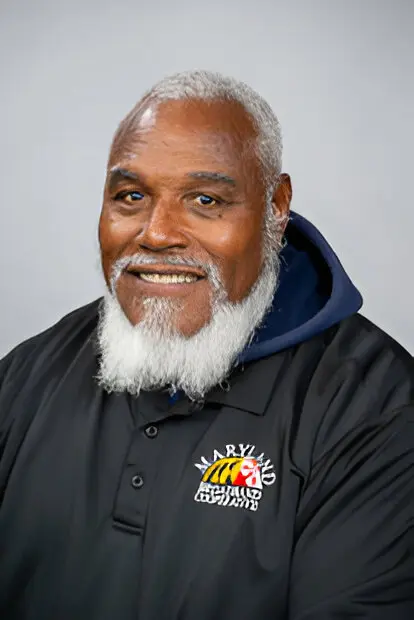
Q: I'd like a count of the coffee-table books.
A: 0